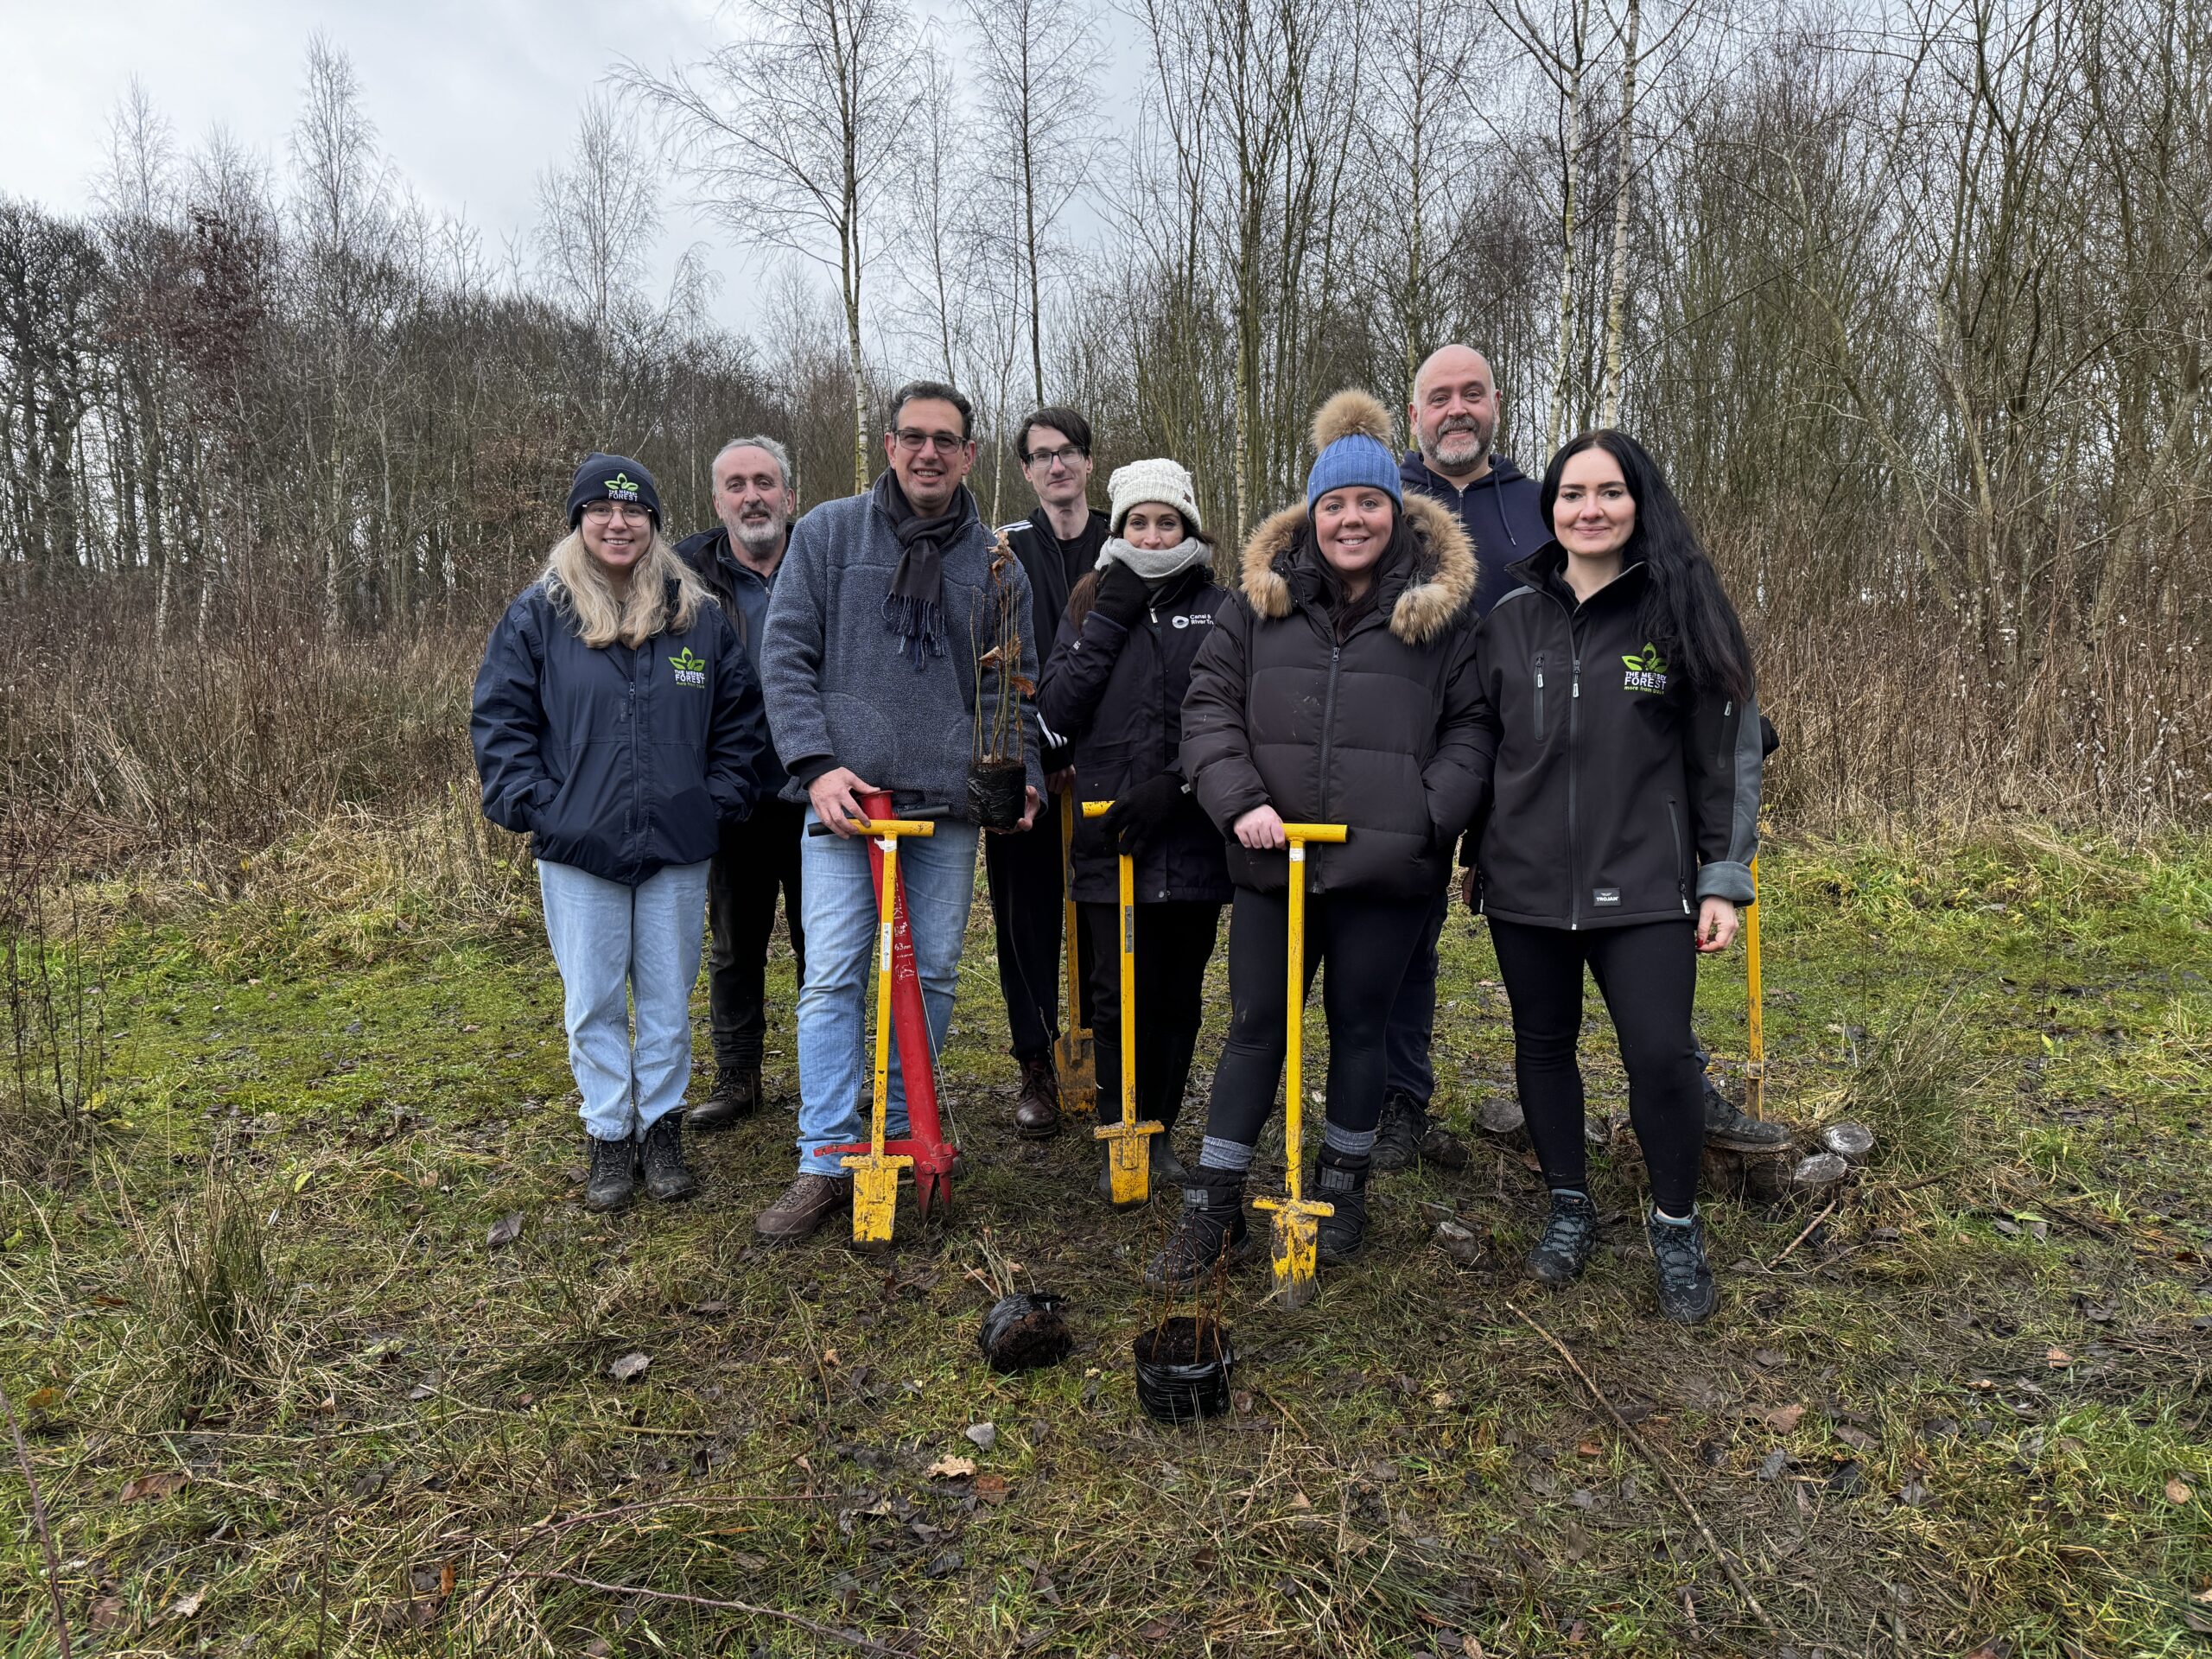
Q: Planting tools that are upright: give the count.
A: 6